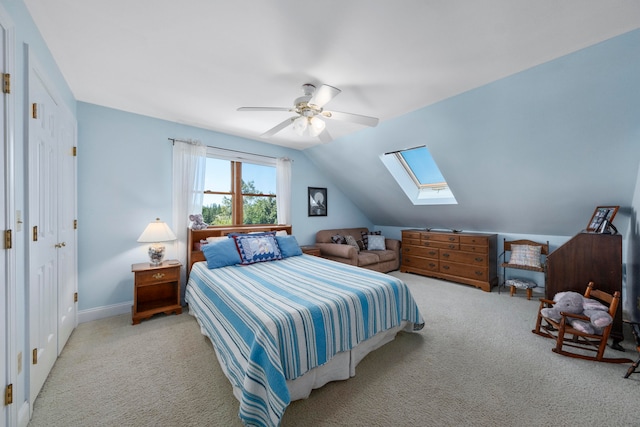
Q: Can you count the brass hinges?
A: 9